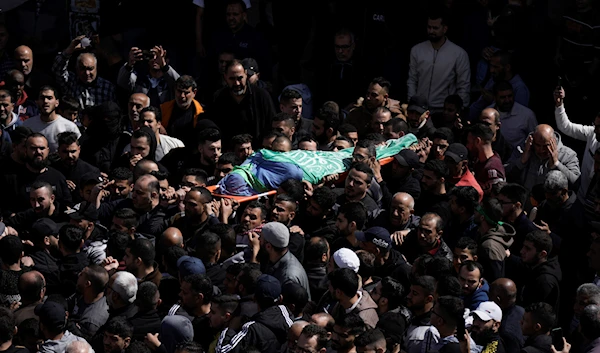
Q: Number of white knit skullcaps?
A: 1